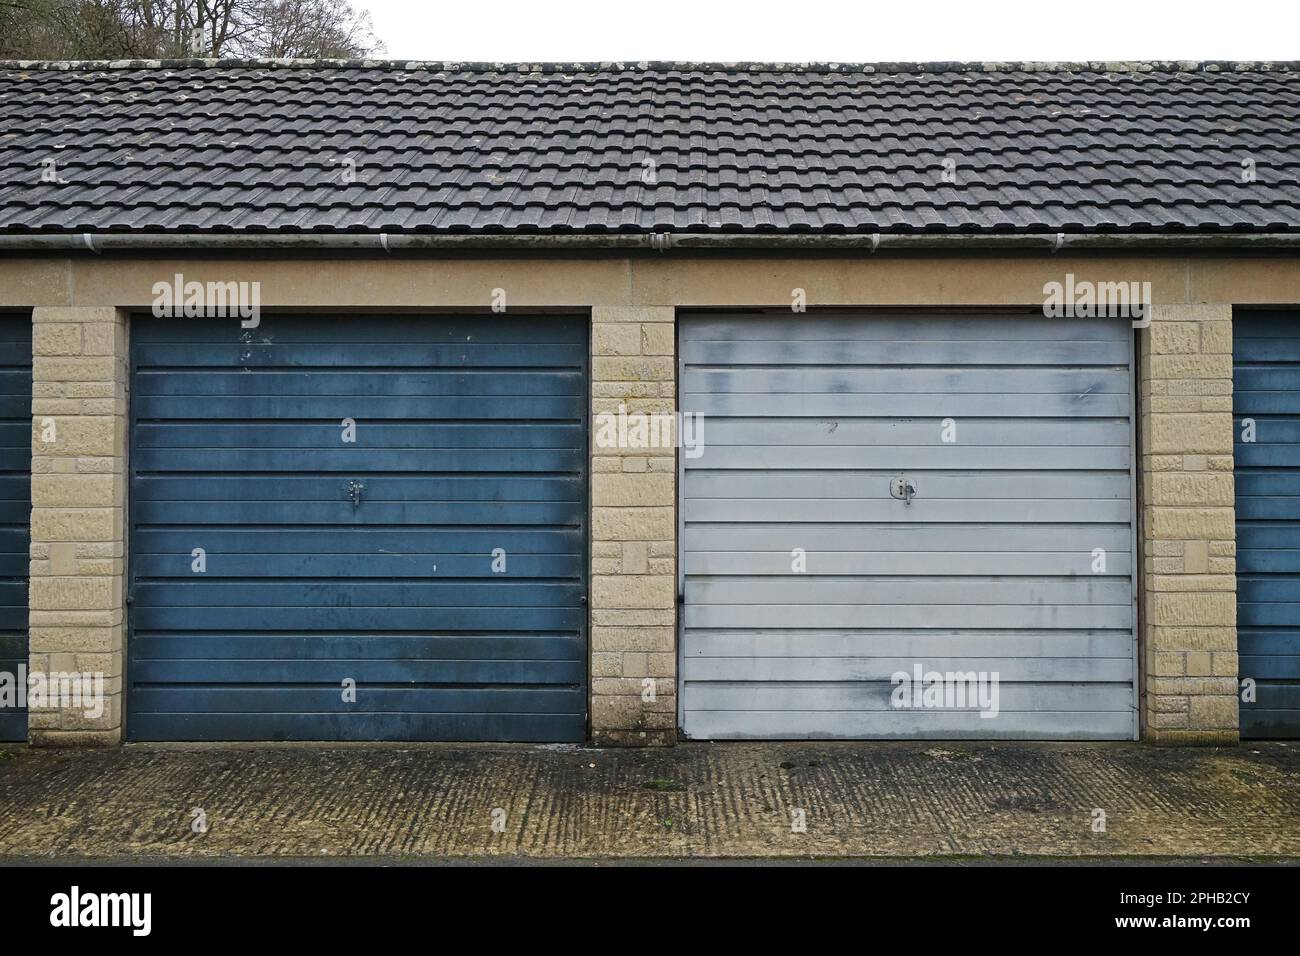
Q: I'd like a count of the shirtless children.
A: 0